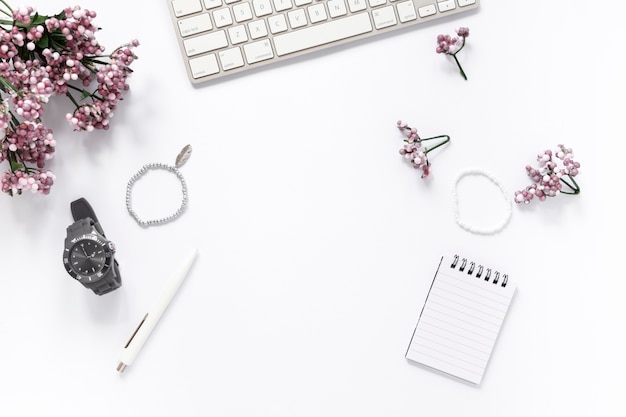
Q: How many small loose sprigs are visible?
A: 3